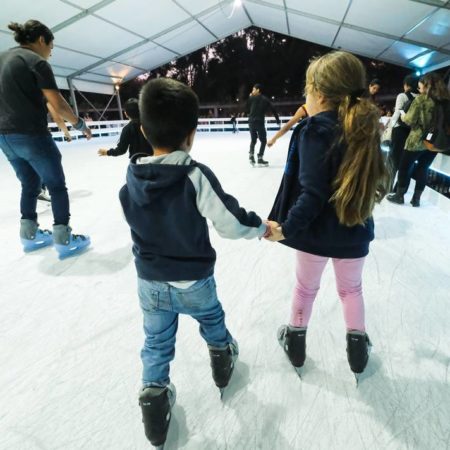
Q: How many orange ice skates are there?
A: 0